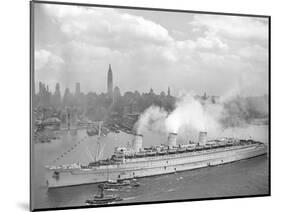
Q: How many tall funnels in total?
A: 3